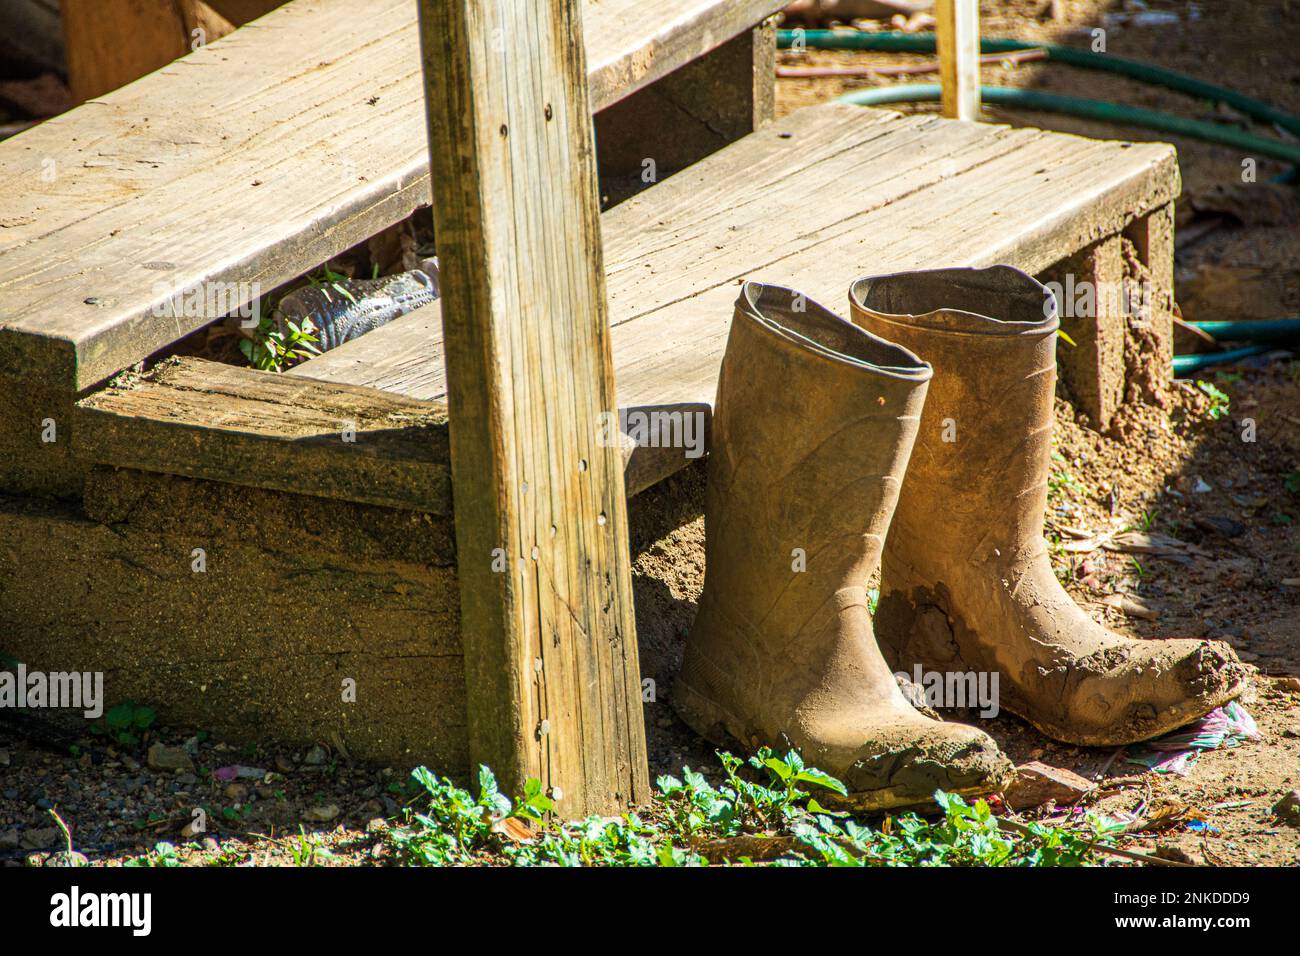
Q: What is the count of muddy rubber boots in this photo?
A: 2